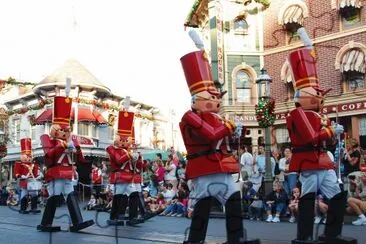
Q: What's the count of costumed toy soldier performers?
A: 5